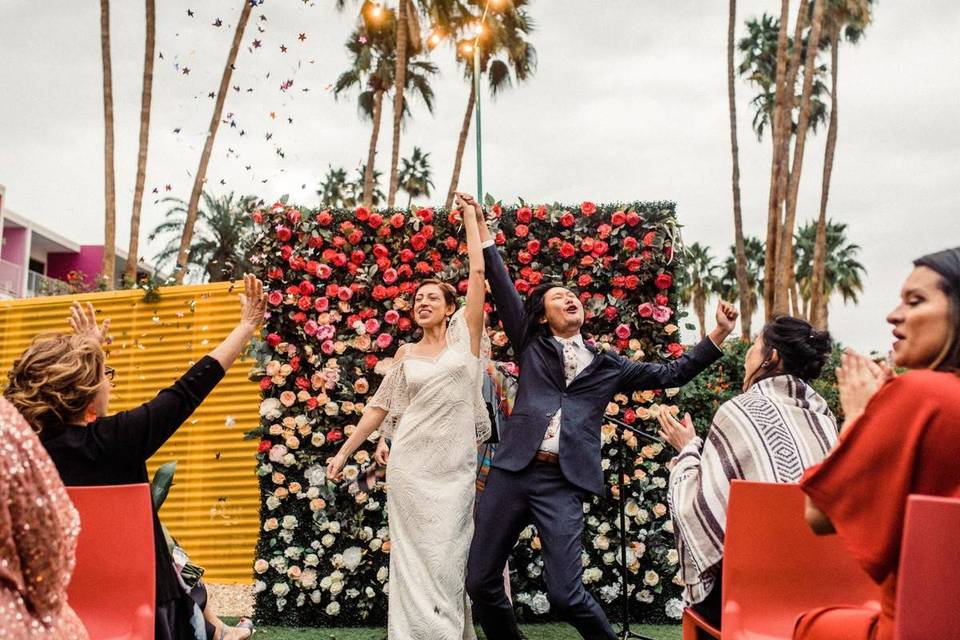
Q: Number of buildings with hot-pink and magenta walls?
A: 1